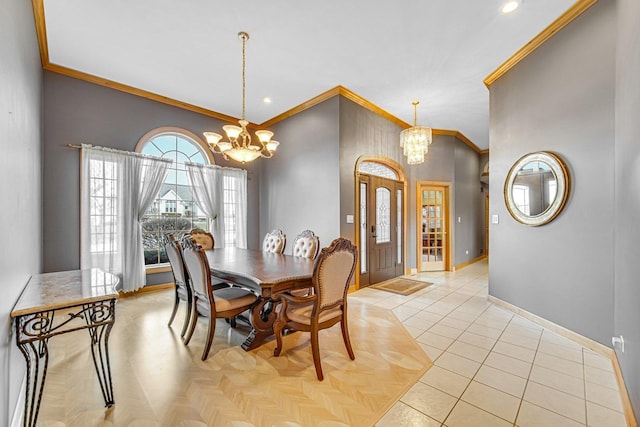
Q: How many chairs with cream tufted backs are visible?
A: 2